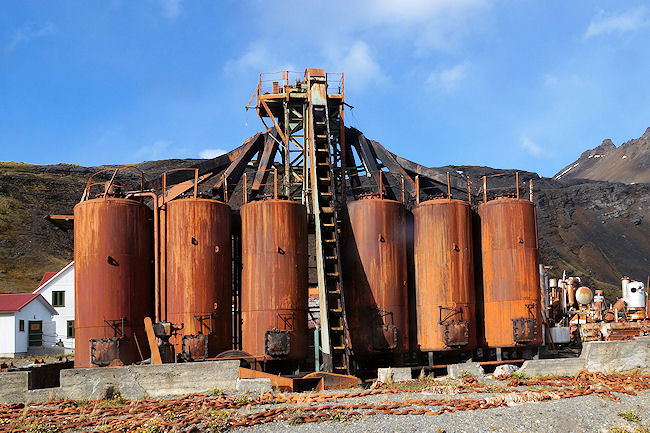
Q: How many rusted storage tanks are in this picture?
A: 6